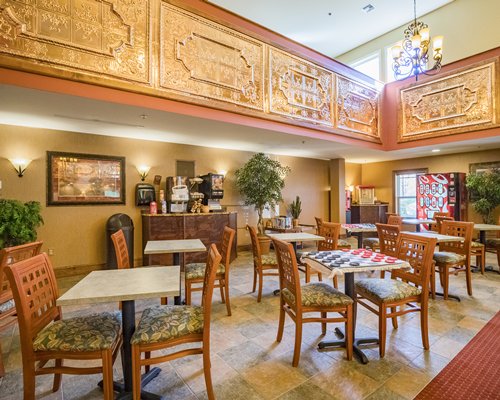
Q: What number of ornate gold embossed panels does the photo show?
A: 5